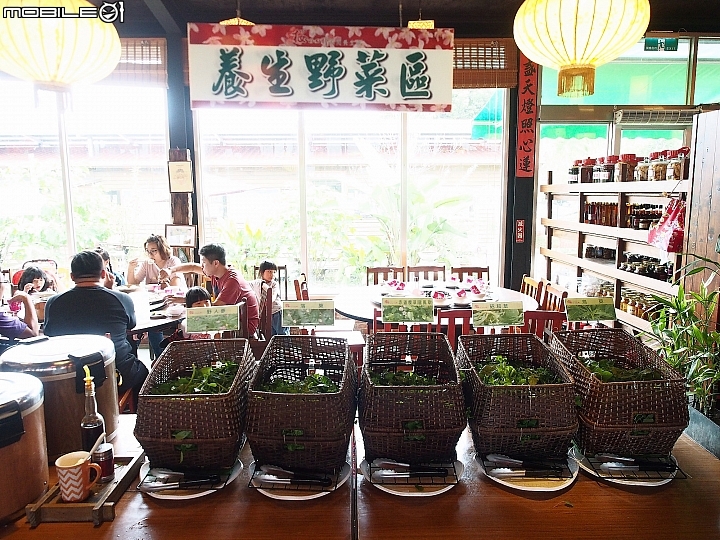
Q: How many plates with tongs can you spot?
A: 5